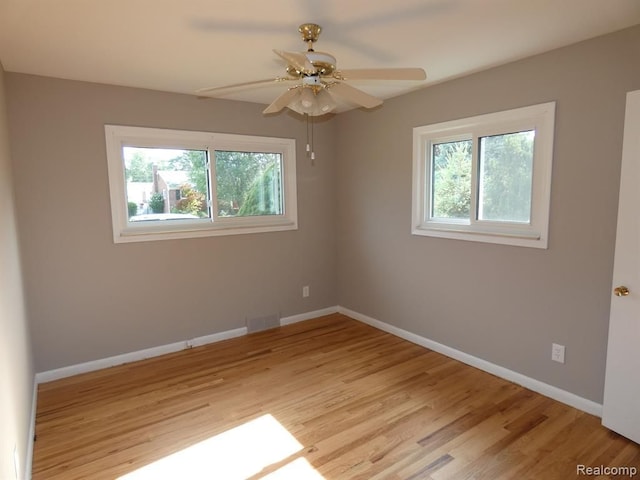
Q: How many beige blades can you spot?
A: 5